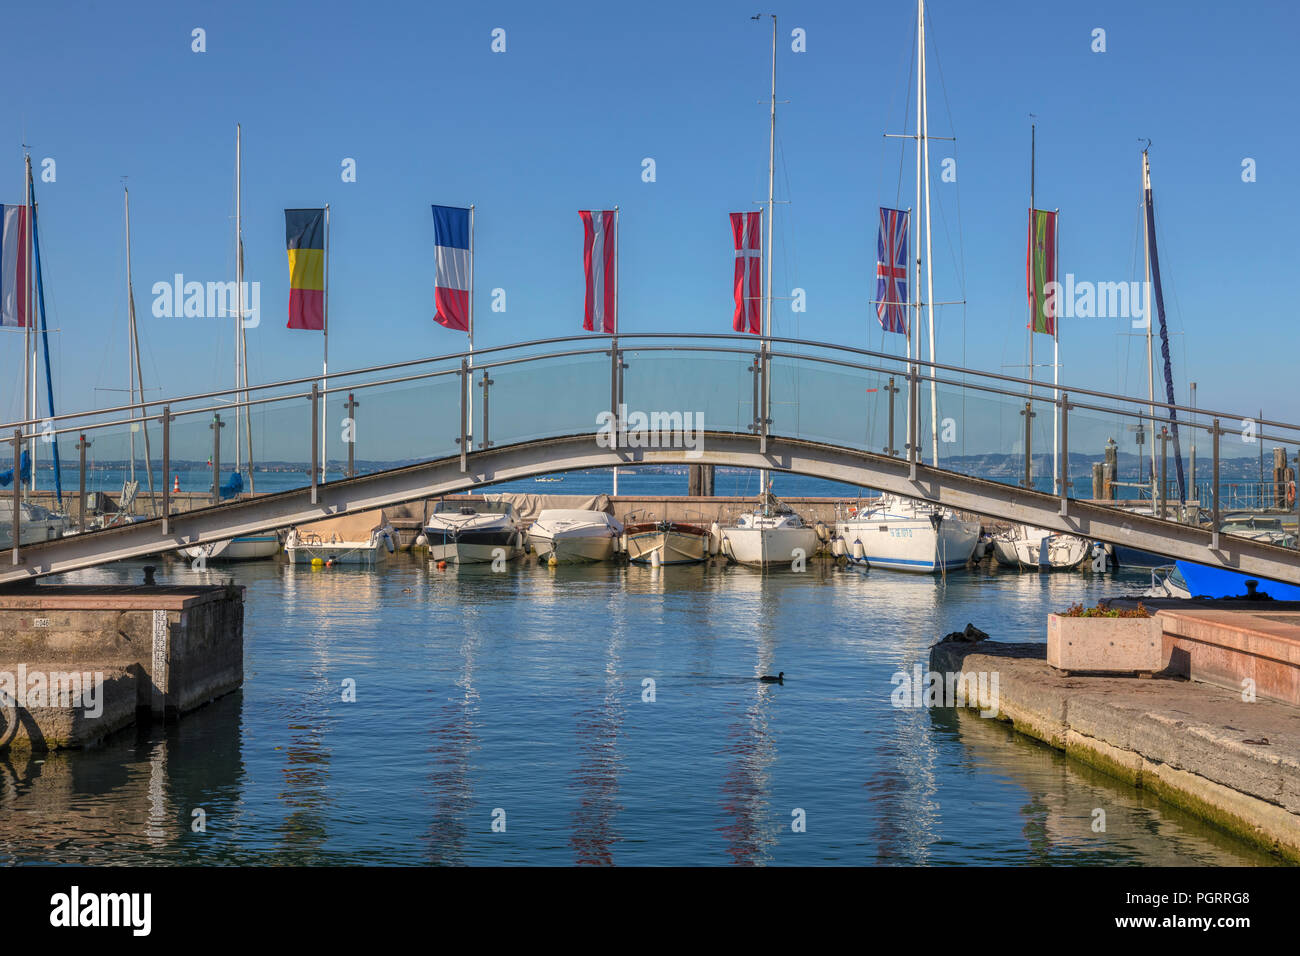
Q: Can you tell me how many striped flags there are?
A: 5